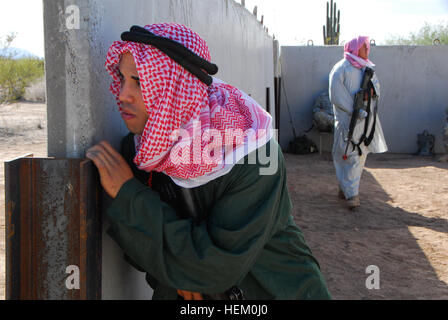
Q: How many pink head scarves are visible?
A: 2